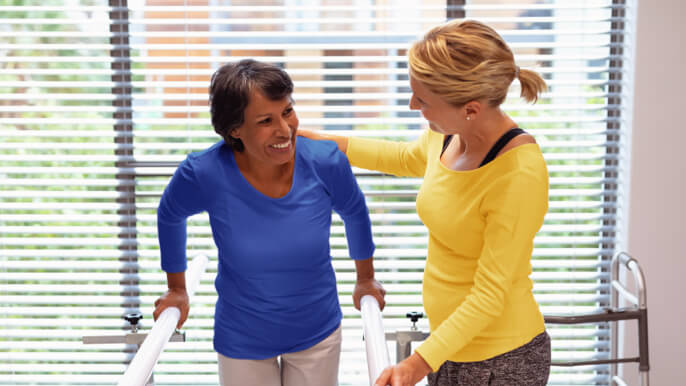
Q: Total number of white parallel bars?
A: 2